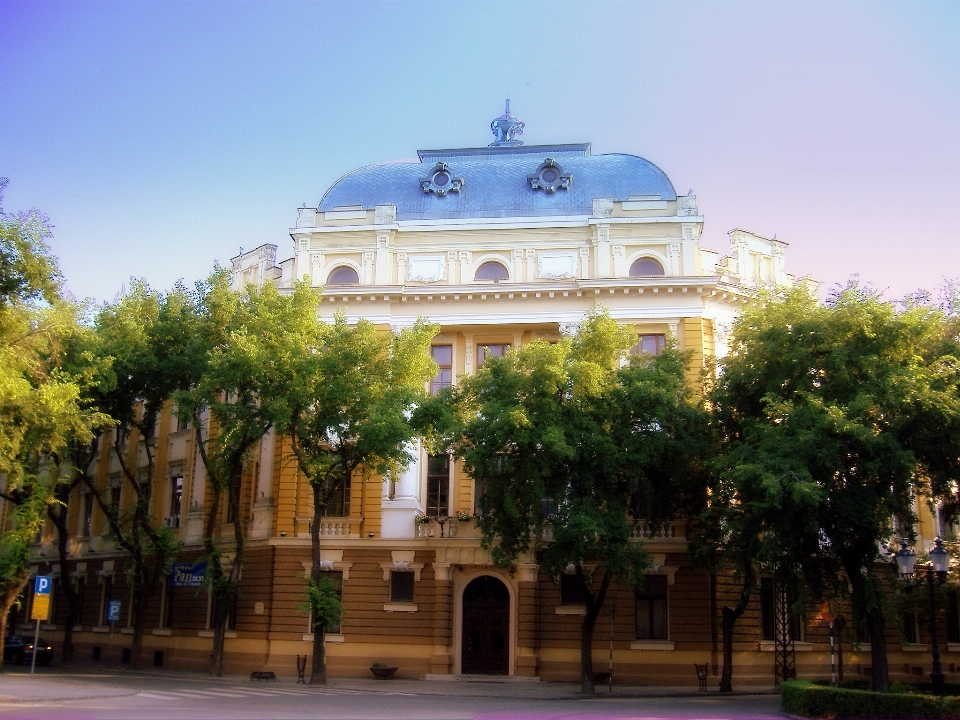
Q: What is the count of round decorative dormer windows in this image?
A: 2